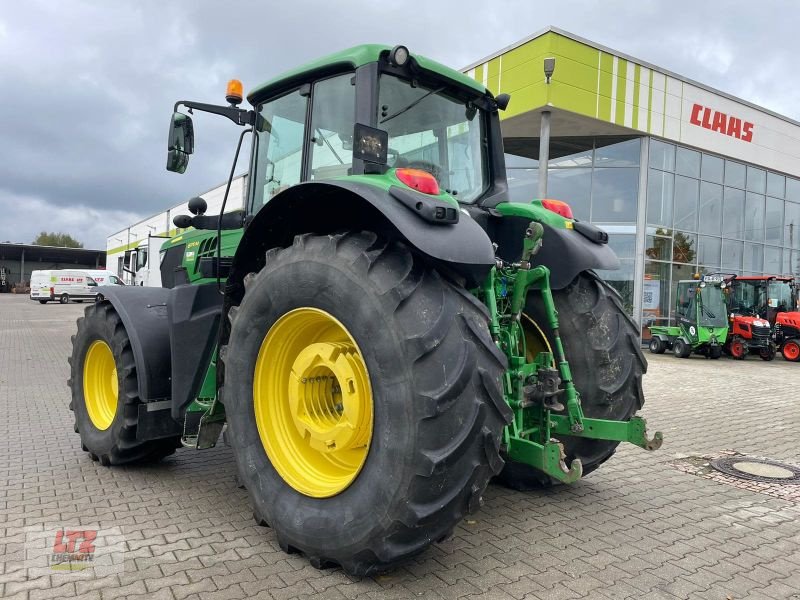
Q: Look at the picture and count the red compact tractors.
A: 2